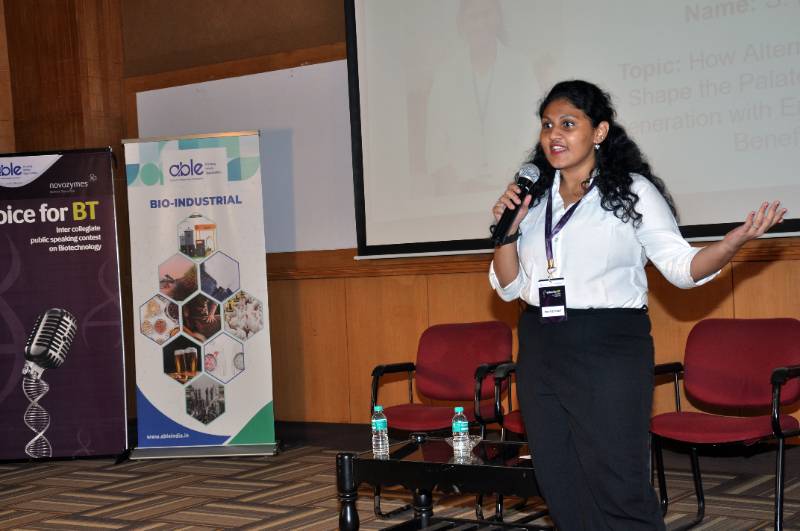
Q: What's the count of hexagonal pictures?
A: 9